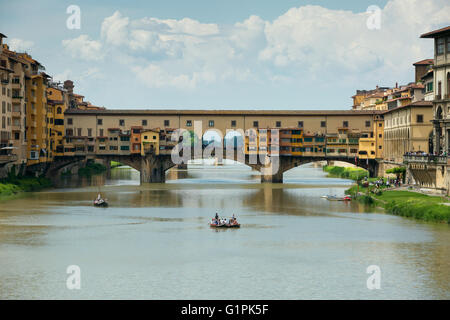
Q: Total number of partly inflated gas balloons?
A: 0